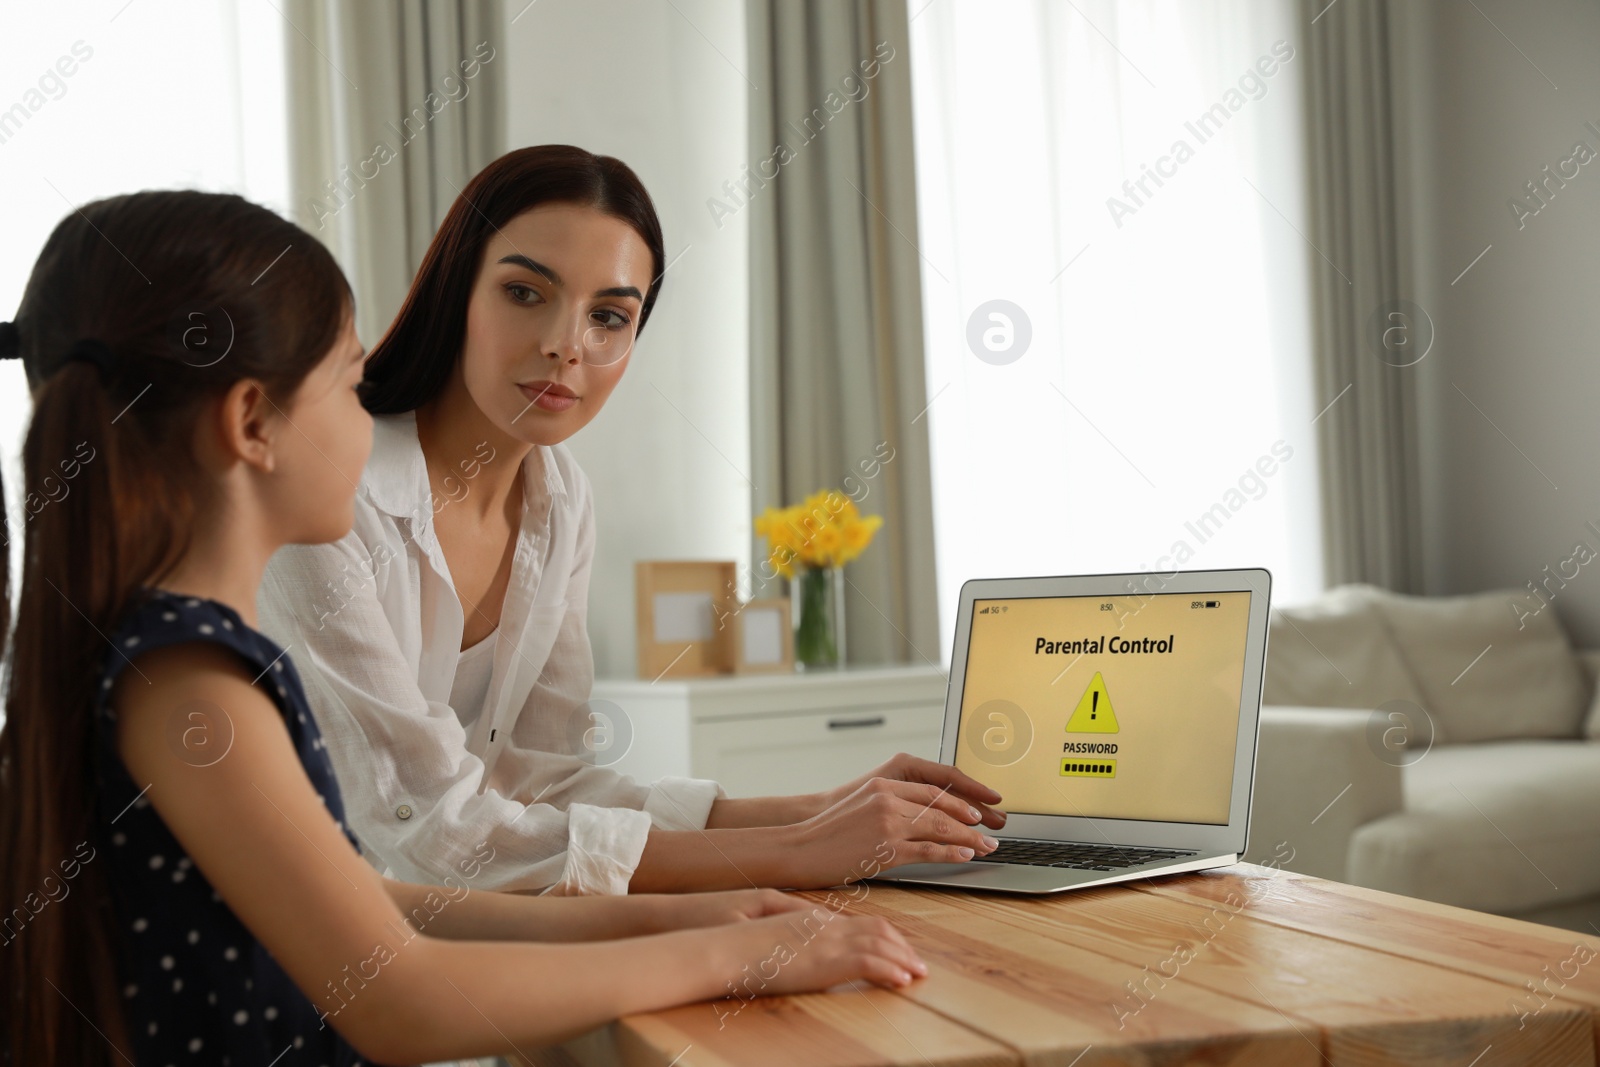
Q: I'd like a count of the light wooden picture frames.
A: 2